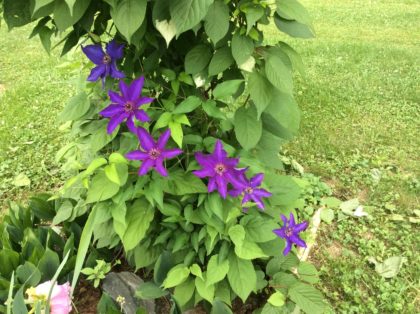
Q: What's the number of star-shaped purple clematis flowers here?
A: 6